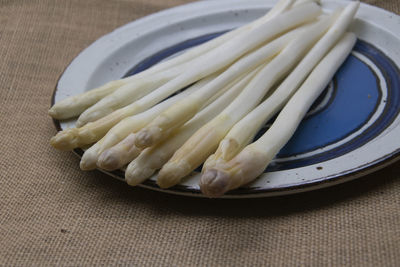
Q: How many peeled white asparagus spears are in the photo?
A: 10